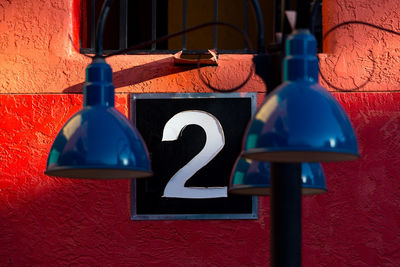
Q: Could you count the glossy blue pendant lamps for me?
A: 3